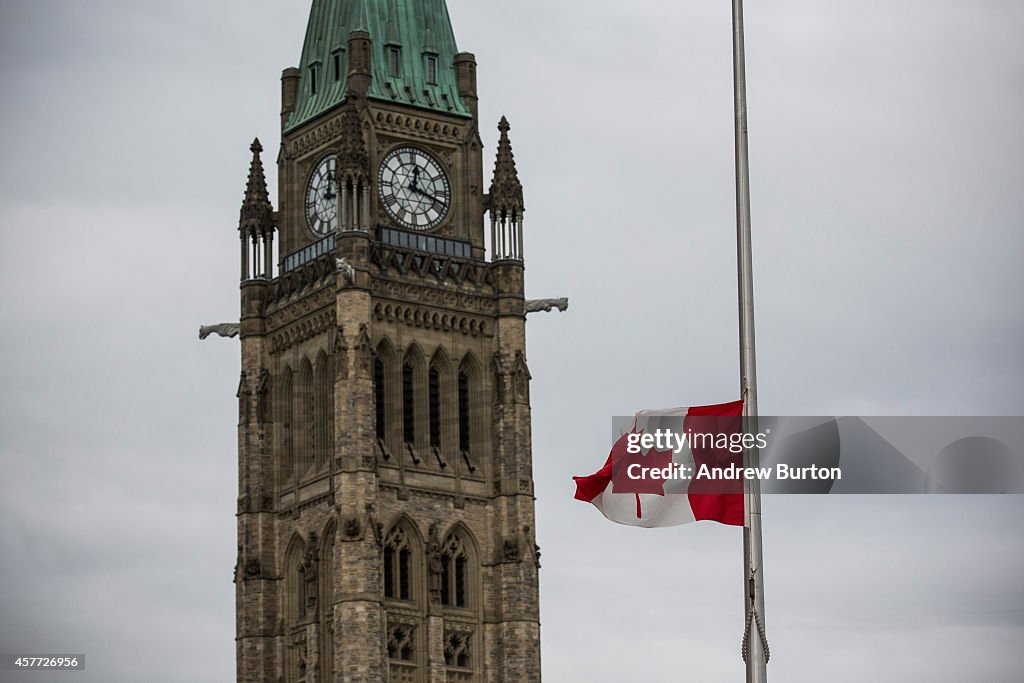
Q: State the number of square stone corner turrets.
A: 3